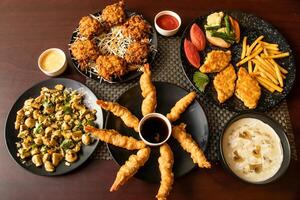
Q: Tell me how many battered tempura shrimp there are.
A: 7